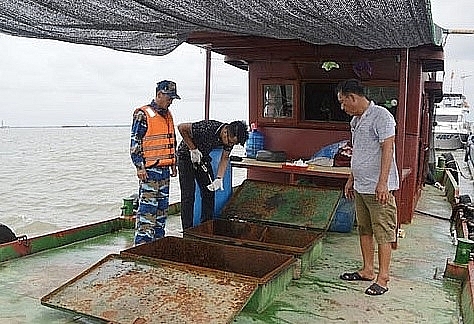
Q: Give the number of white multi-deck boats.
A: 1